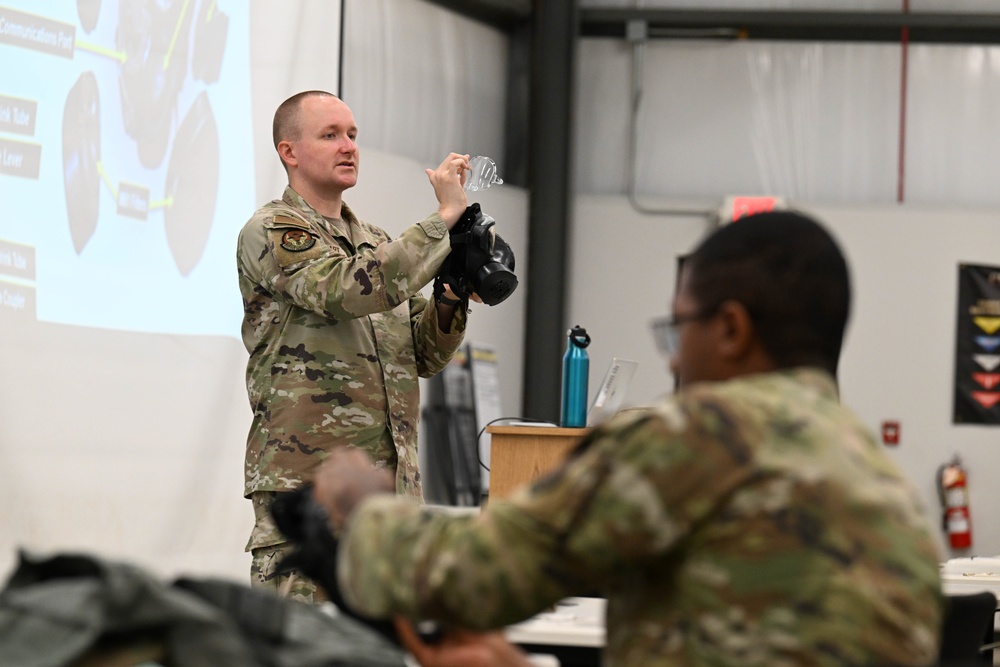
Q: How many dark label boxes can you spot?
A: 6